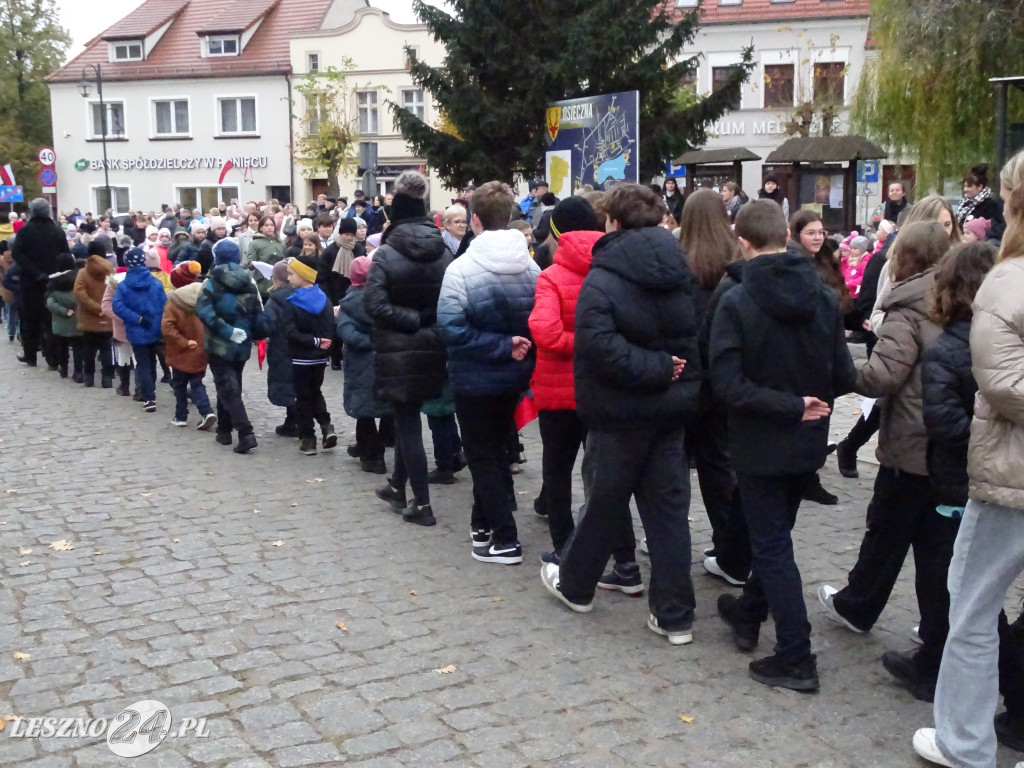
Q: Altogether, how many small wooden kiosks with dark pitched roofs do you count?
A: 2